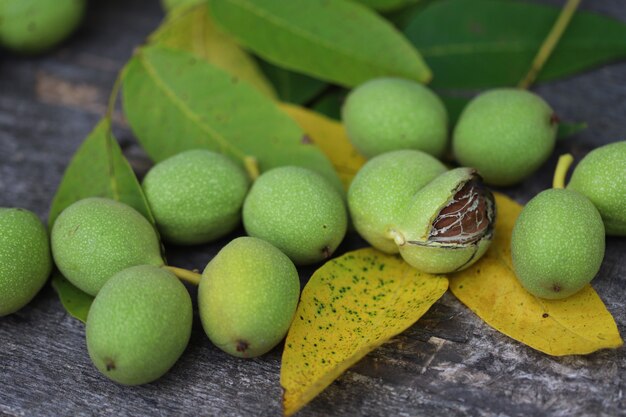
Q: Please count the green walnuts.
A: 13